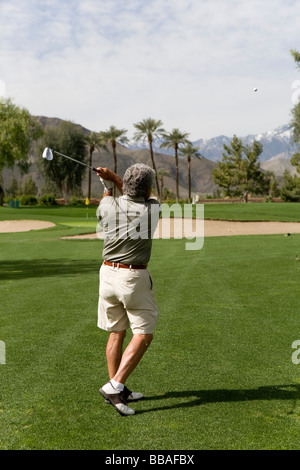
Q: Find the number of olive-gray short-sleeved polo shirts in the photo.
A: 1